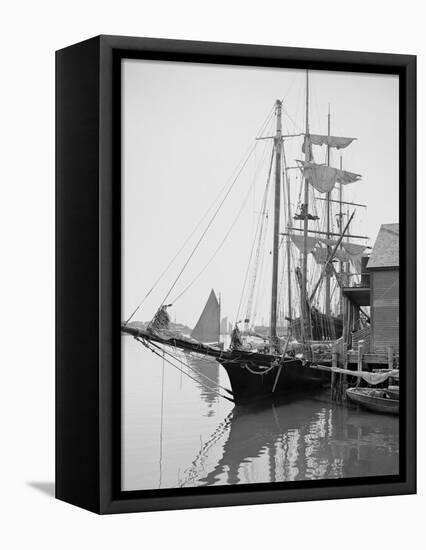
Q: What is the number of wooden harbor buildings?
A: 1